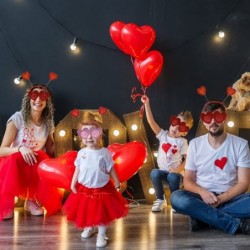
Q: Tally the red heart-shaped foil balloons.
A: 5